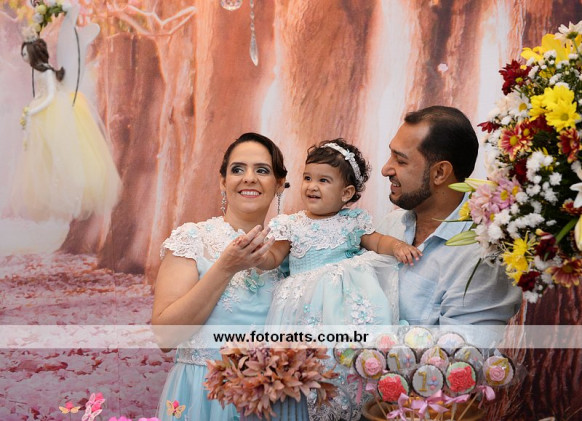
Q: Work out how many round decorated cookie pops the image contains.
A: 12